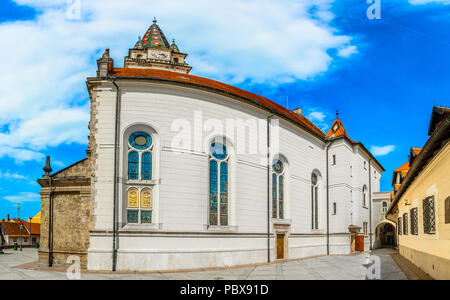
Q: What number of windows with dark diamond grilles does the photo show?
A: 4